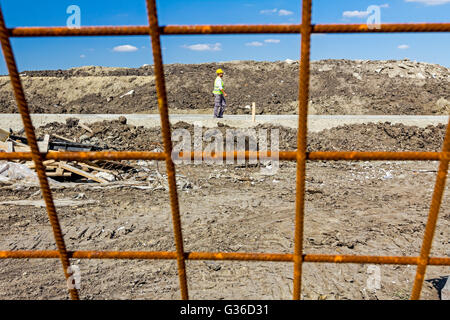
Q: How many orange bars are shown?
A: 7